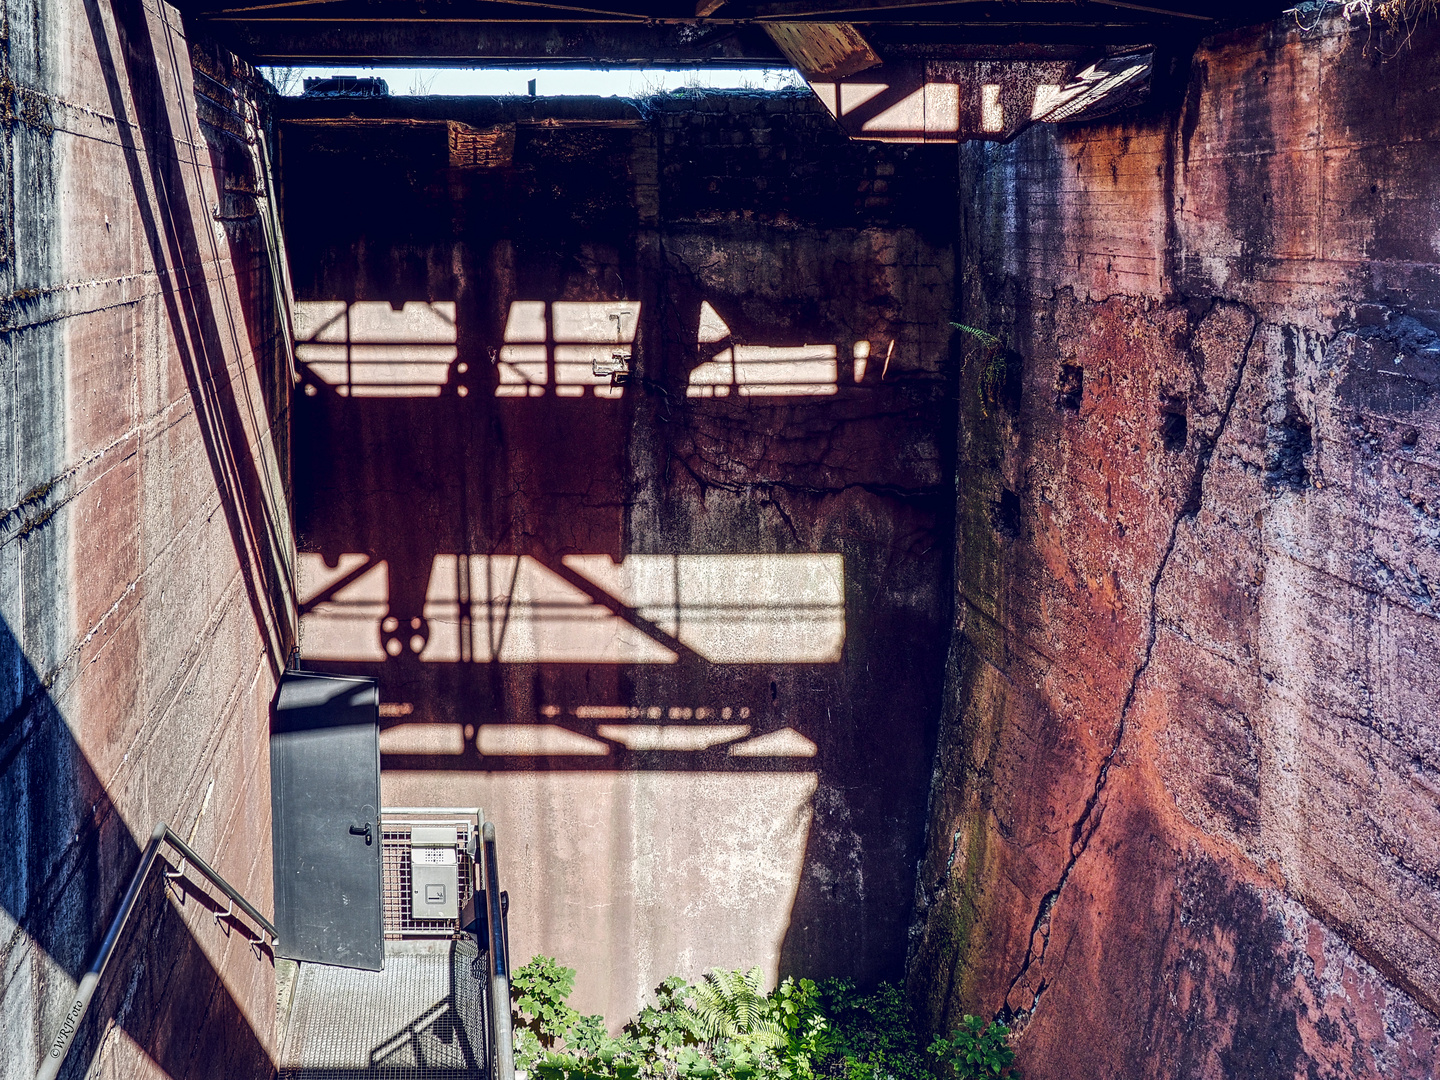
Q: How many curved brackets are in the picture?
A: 3